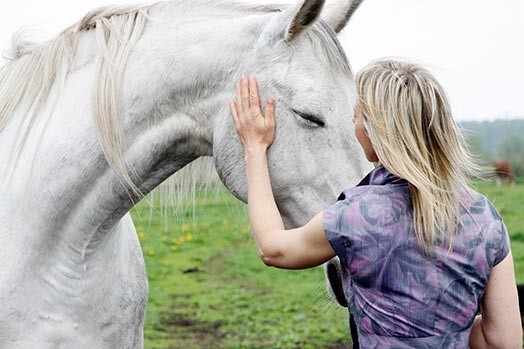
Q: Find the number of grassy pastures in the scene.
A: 1